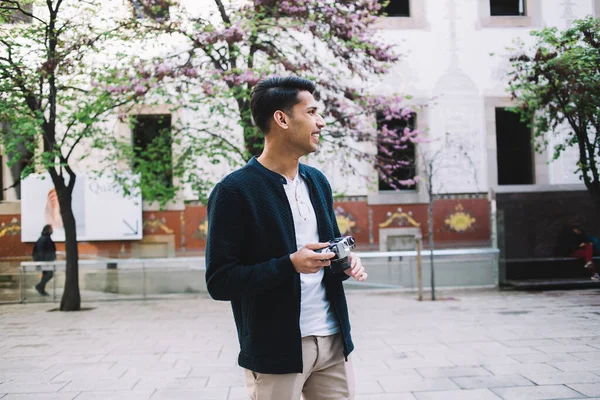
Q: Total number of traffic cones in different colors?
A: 0